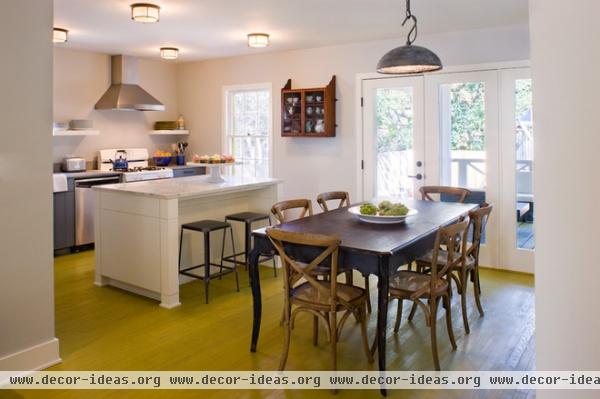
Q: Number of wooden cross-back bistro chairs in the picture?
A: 6